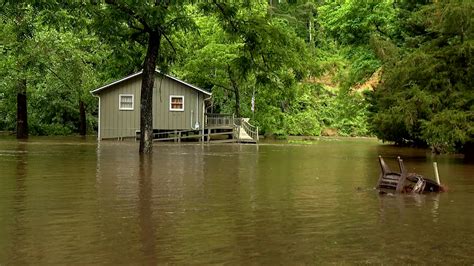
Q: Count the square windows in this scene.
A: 2